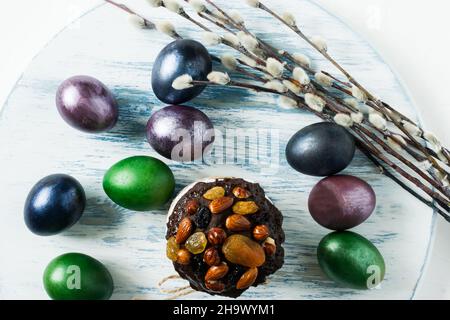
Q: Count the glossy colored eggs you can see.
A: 9